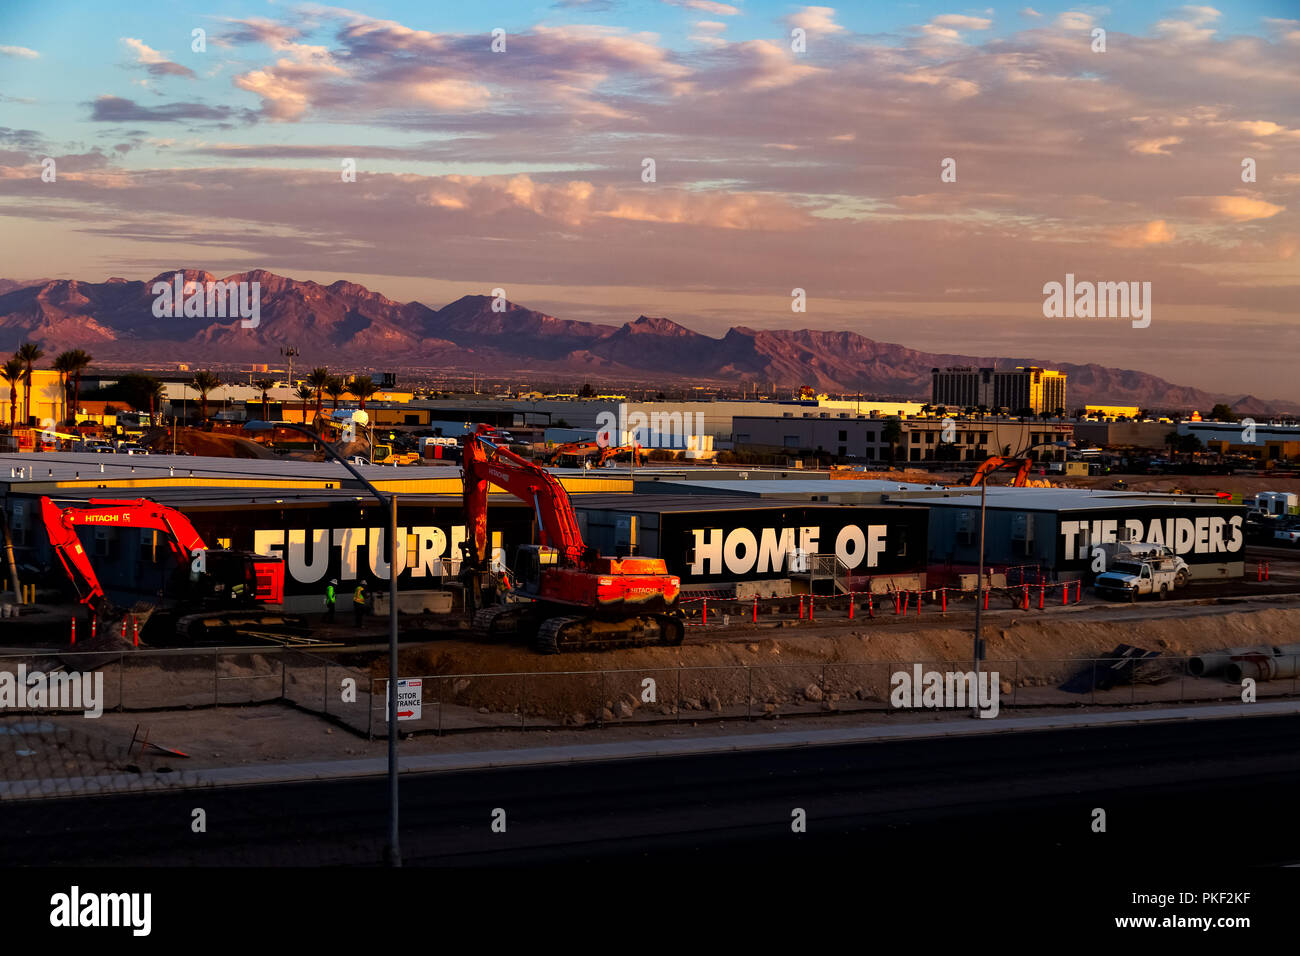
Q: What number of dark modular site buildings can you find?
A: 3